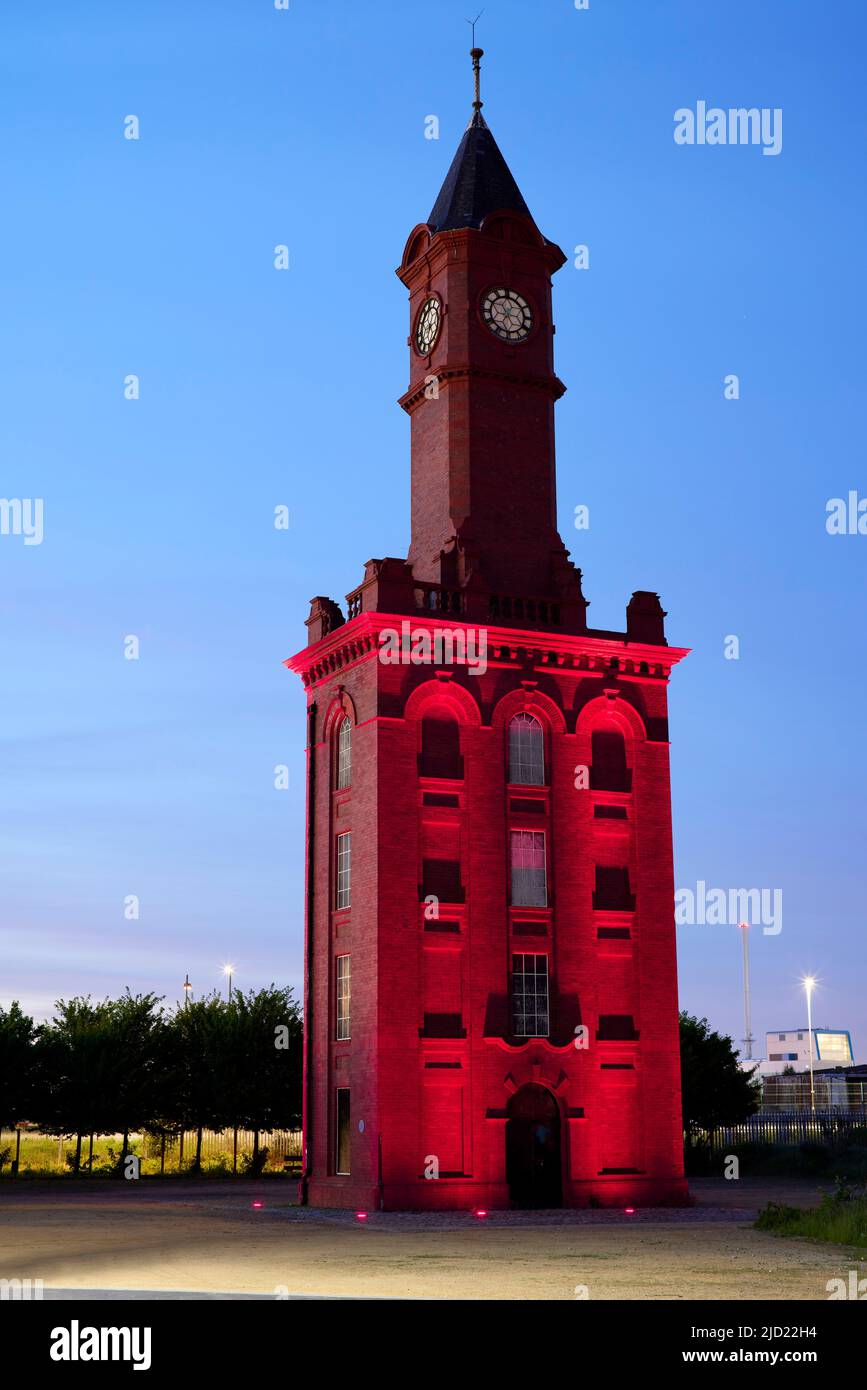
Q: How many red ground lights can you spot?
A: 4